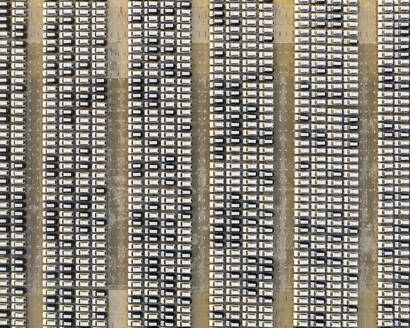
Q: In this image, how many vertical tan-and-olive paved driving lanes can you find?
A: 5